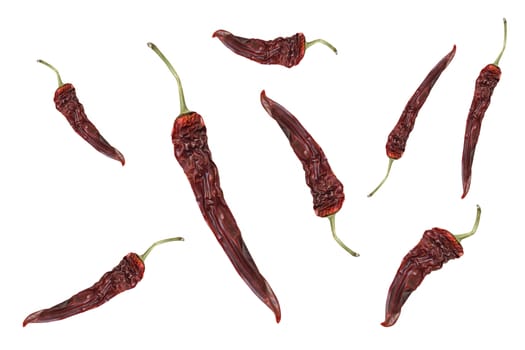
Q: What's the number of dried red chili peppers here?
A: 8